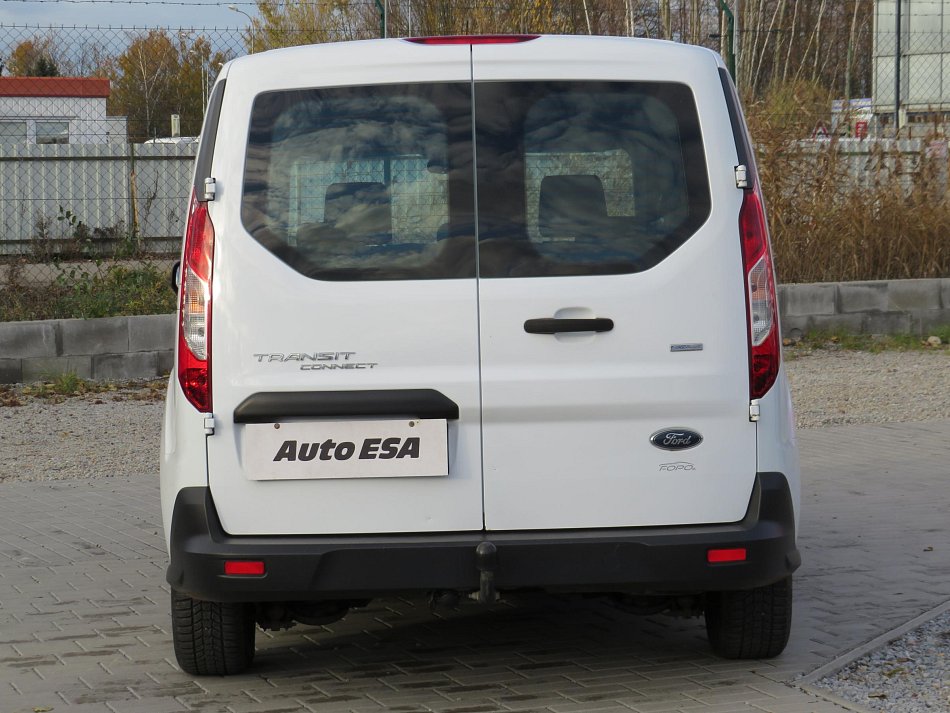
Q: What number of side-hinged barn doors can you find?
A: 2